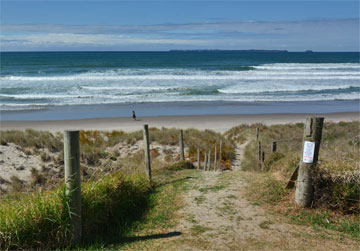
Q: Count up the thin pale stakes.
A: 5